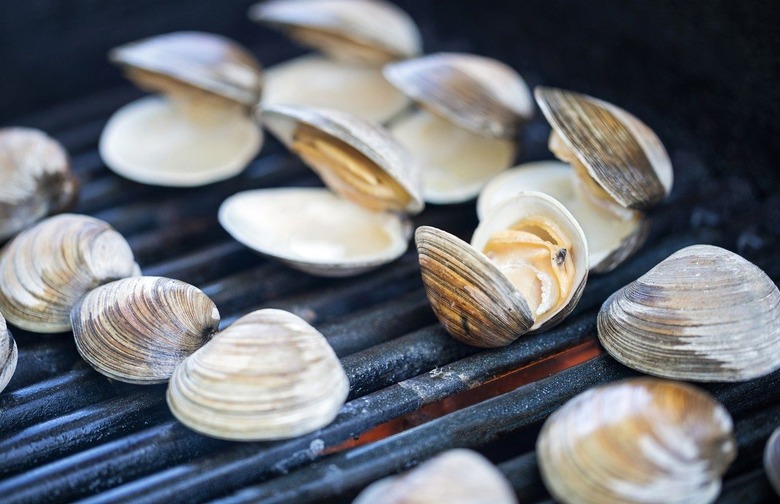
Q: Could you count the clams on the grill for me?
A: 15